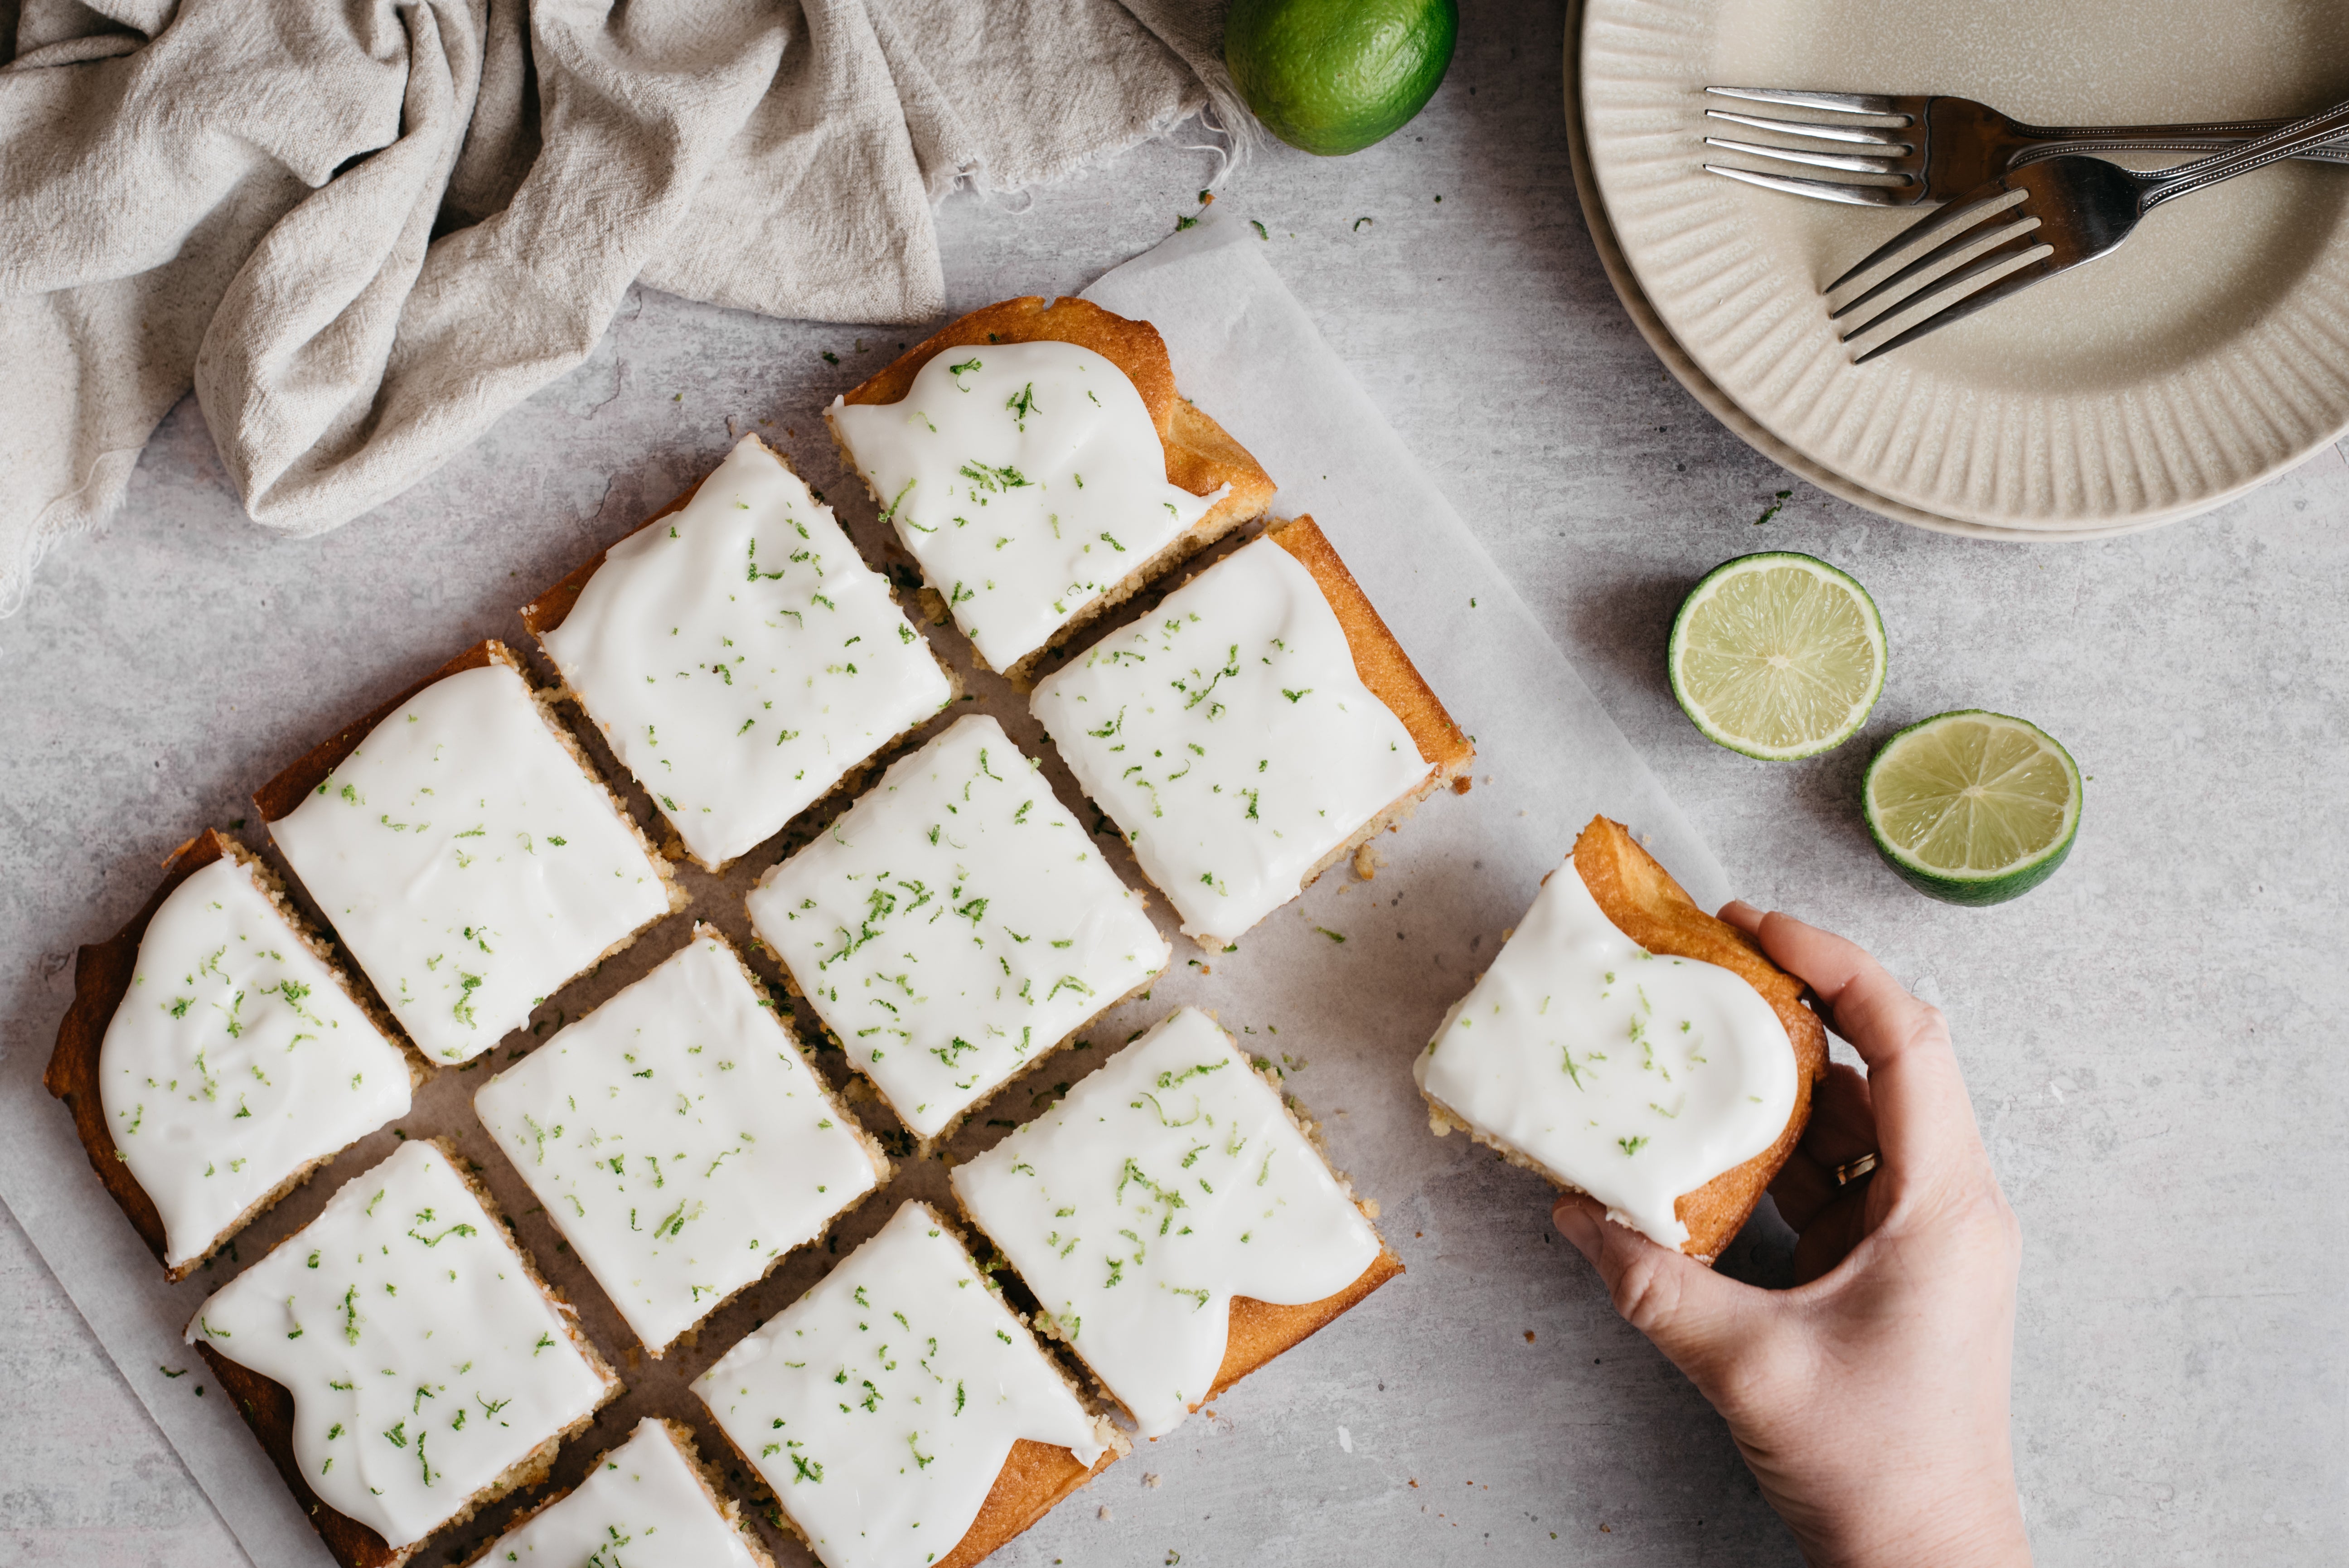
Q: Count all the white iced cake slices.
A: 12